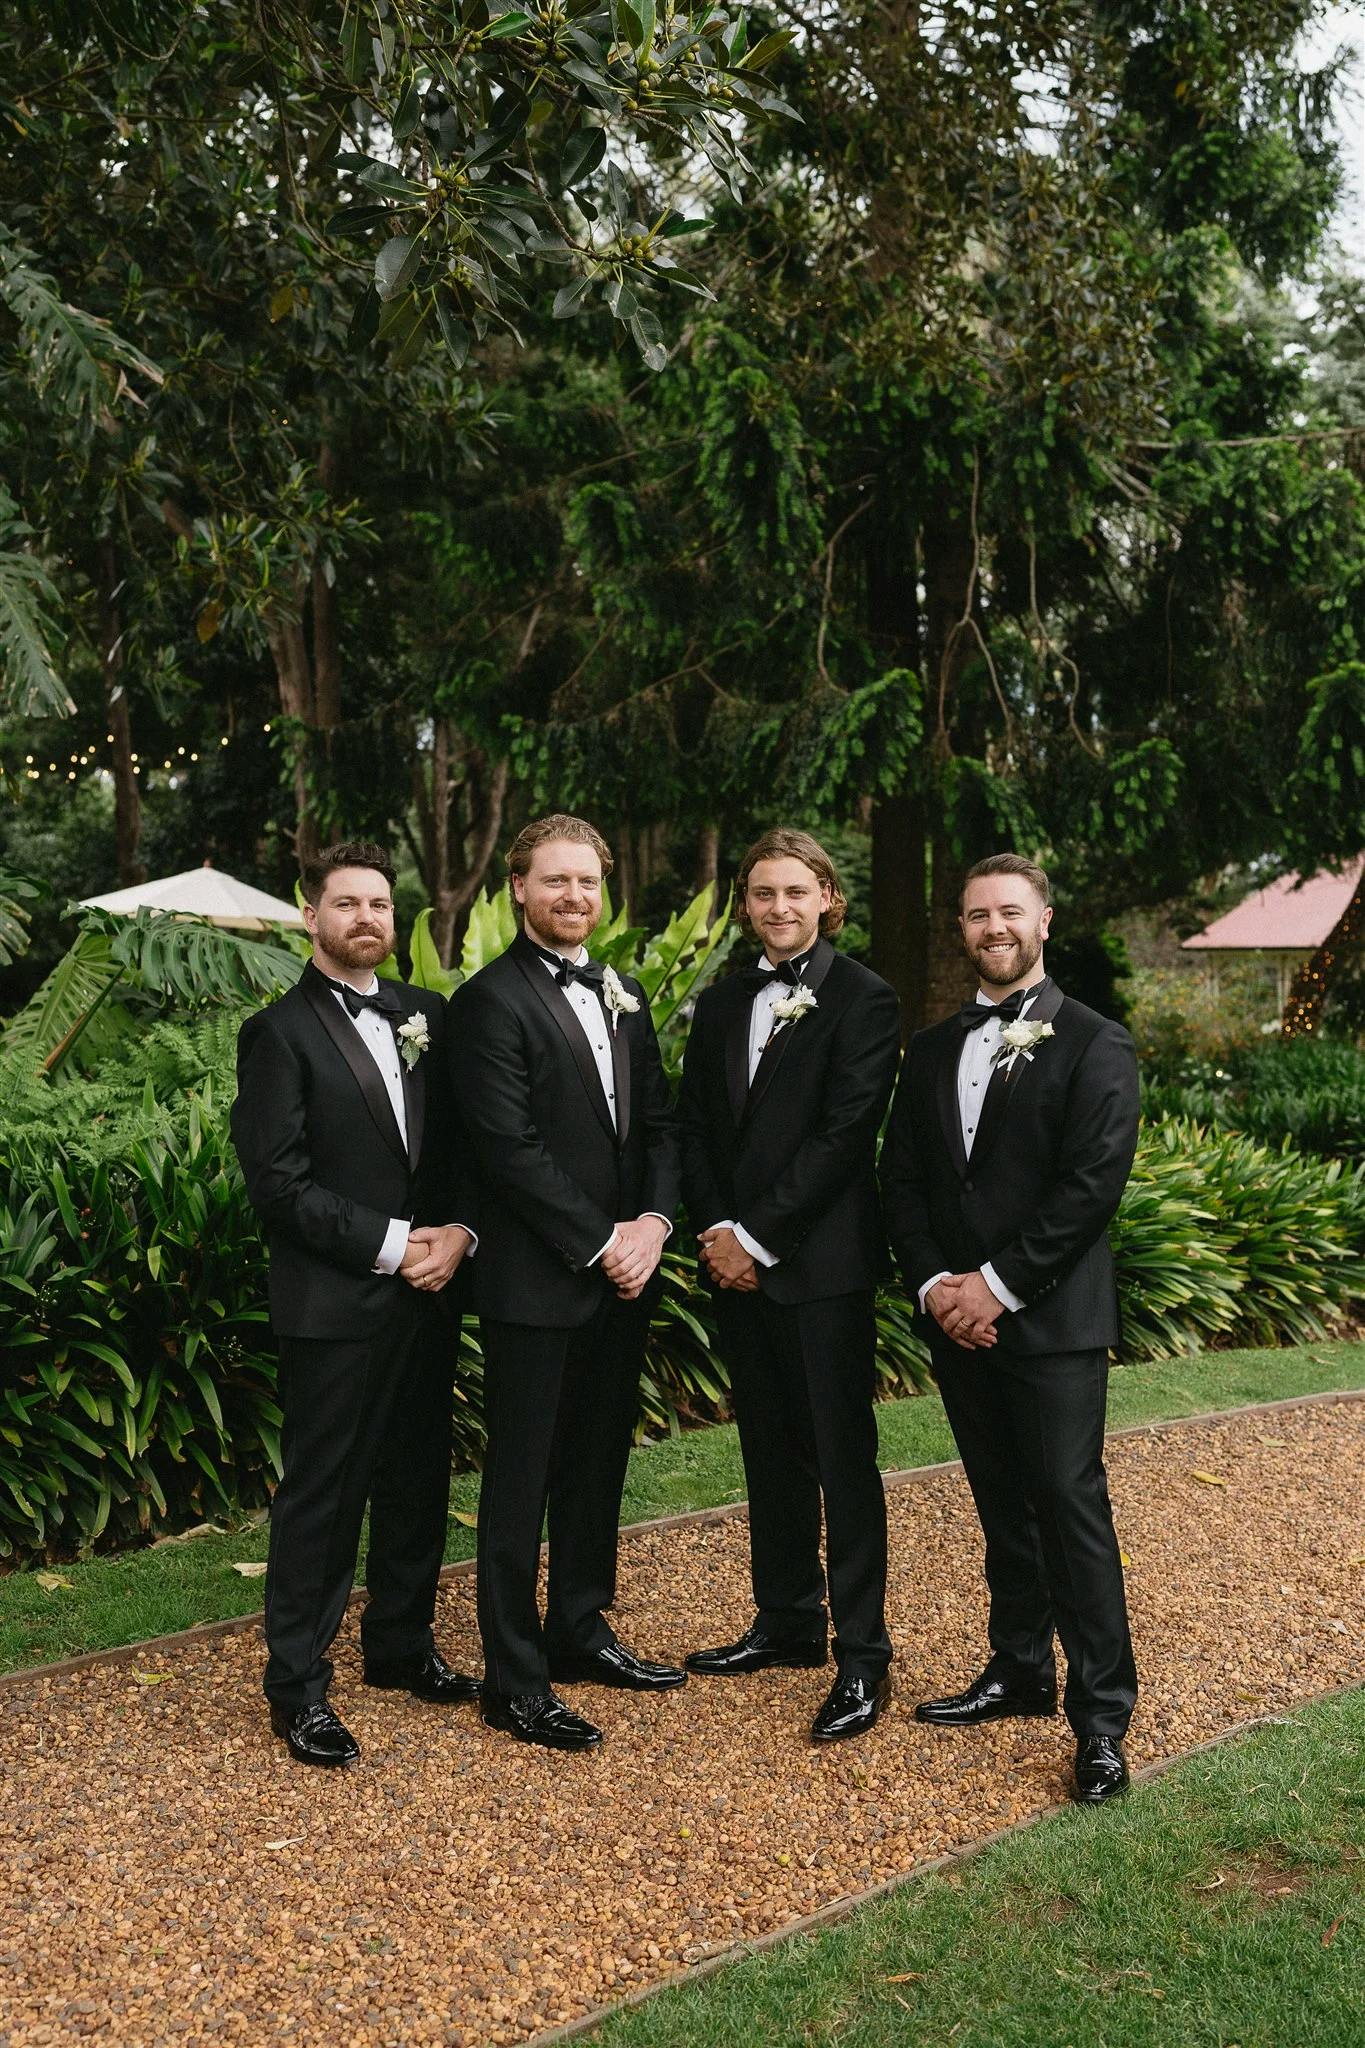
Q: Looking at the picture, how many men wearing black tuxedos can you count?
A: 4